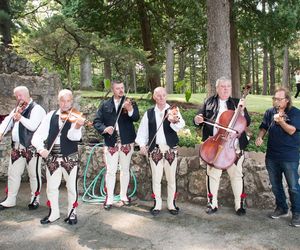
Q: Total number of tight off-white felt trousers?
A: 5